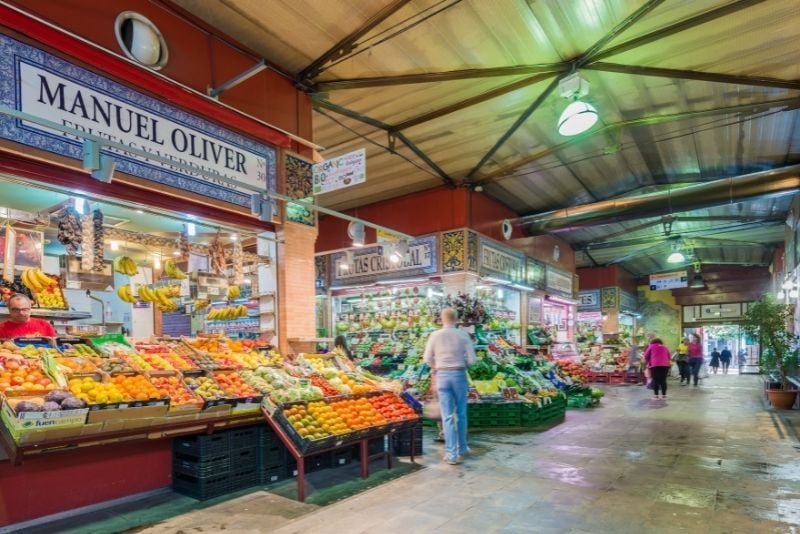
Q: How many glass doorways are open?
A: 1